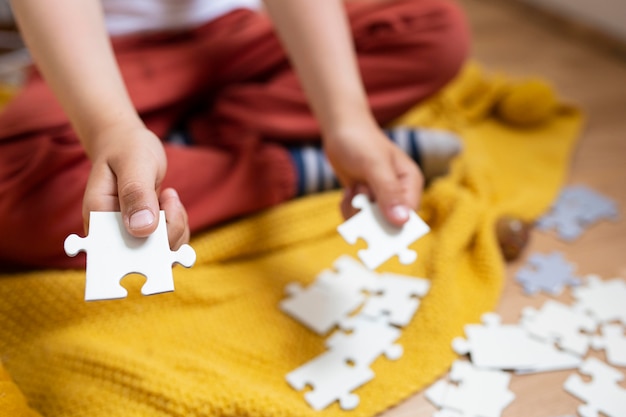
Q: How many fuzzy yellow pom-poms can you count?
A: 1